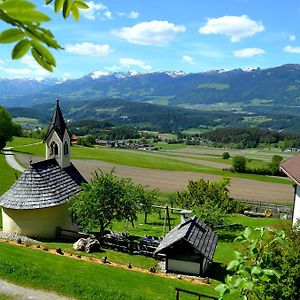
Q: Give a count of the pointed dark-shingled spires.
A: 1